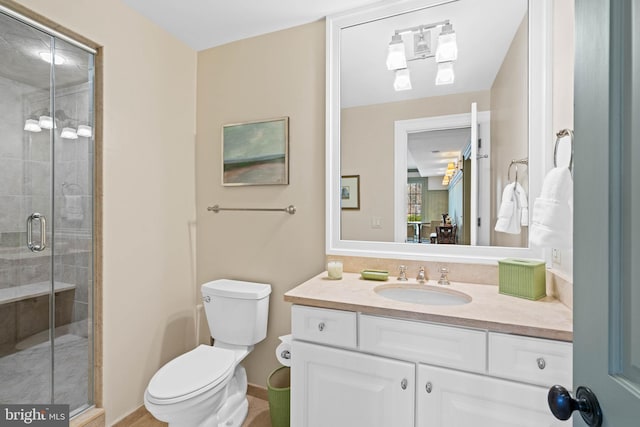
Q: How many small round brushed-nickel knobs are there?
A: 4